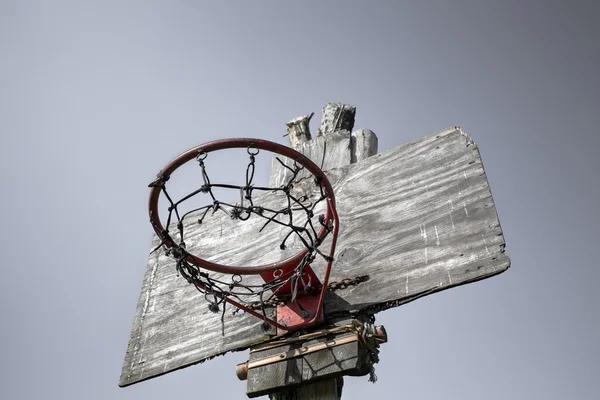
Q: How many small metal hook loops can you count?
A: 5